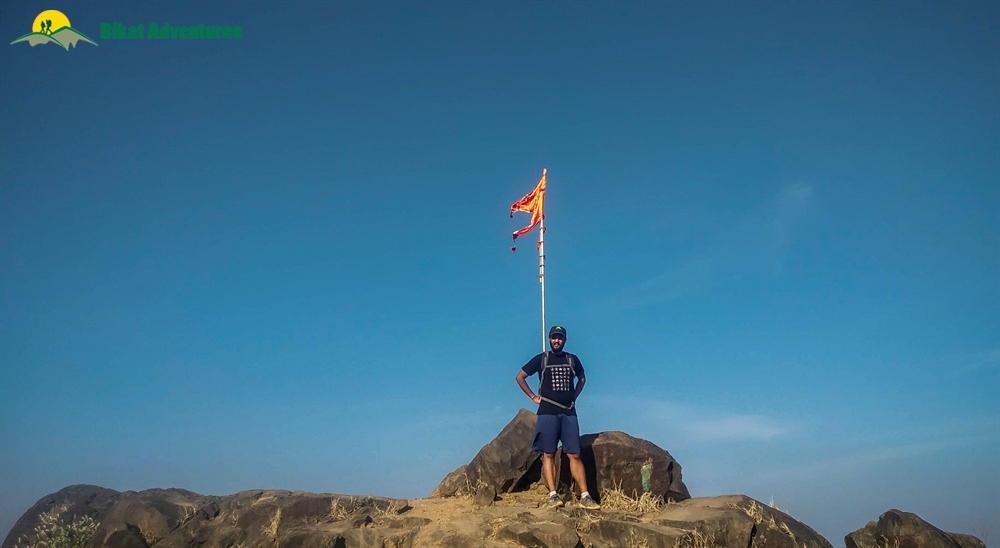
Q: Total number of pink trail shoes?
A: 0